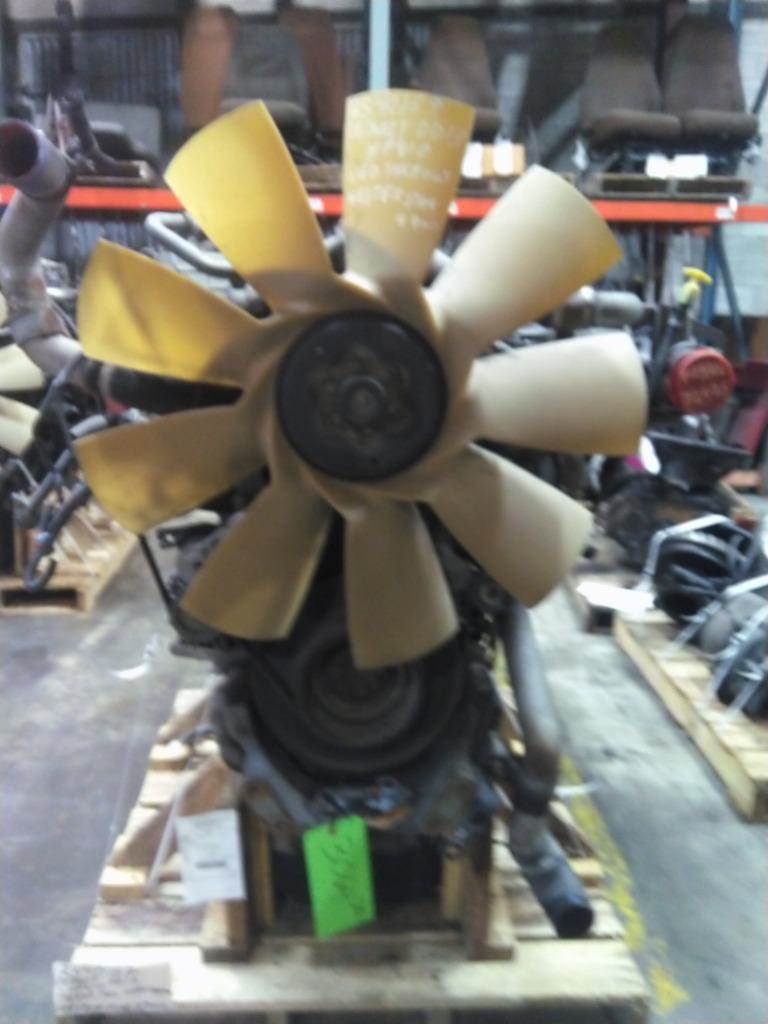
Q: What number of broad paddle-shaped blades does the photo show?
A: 9